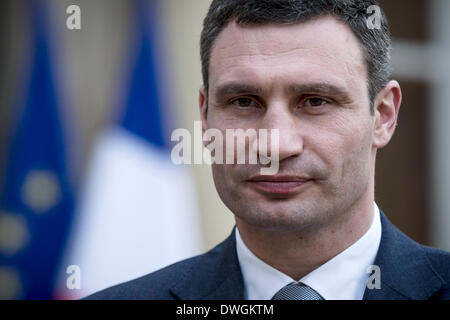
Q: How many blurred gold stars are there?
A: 3